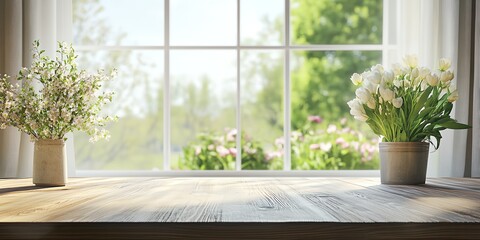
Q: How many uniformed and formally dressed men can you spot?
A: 0